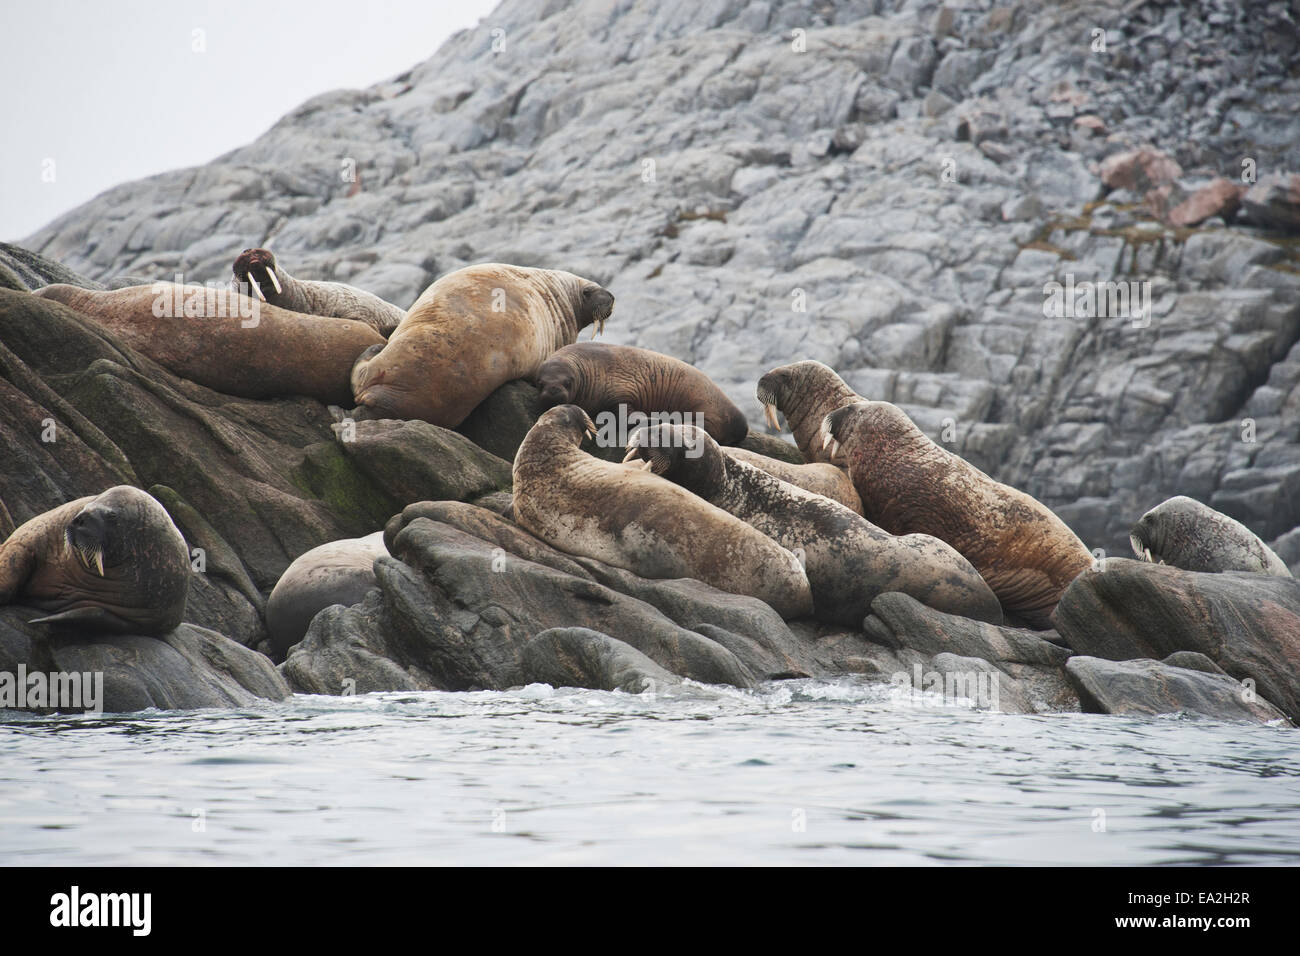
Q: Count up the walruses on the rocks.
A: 12